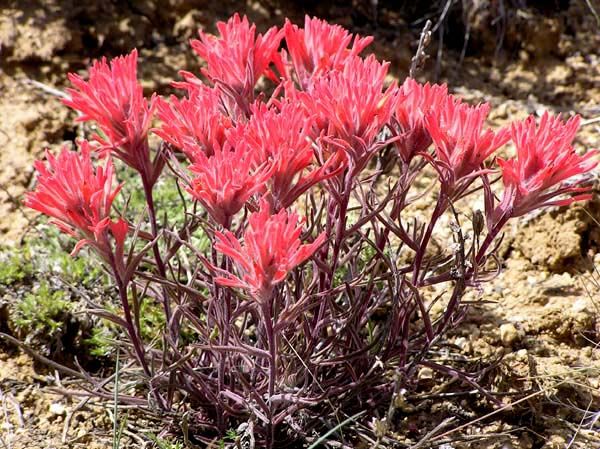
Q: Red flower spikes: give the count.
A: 12